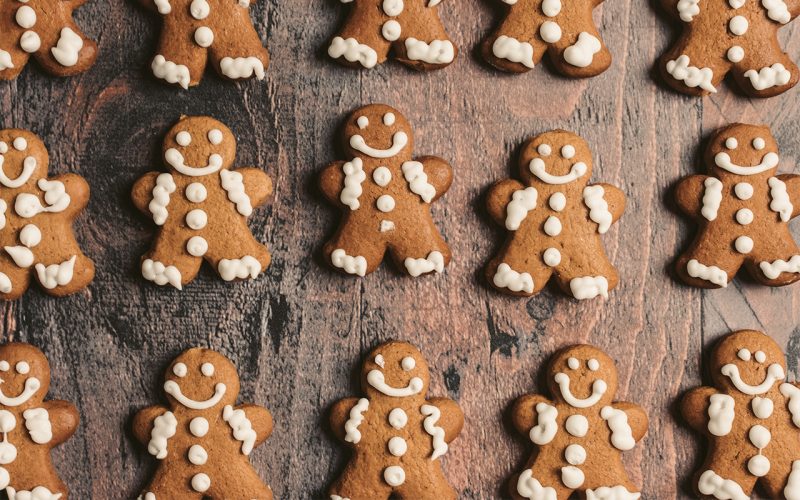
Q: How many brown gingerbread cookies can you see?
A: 15